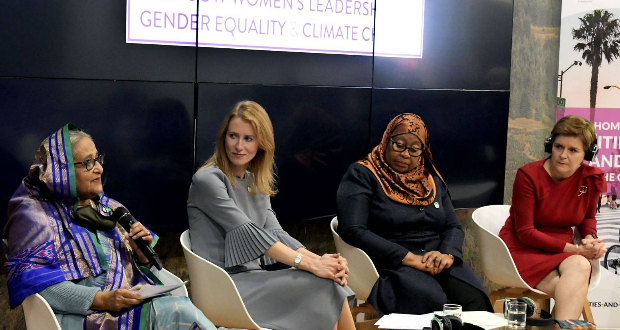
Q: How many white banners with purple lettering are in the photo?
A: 1